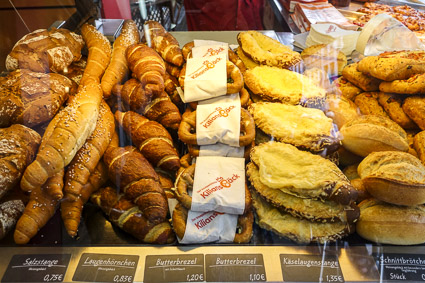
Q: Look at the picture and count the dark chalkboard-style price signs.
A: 6